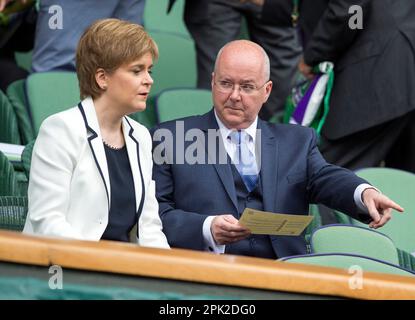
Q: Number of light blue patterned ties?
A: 1